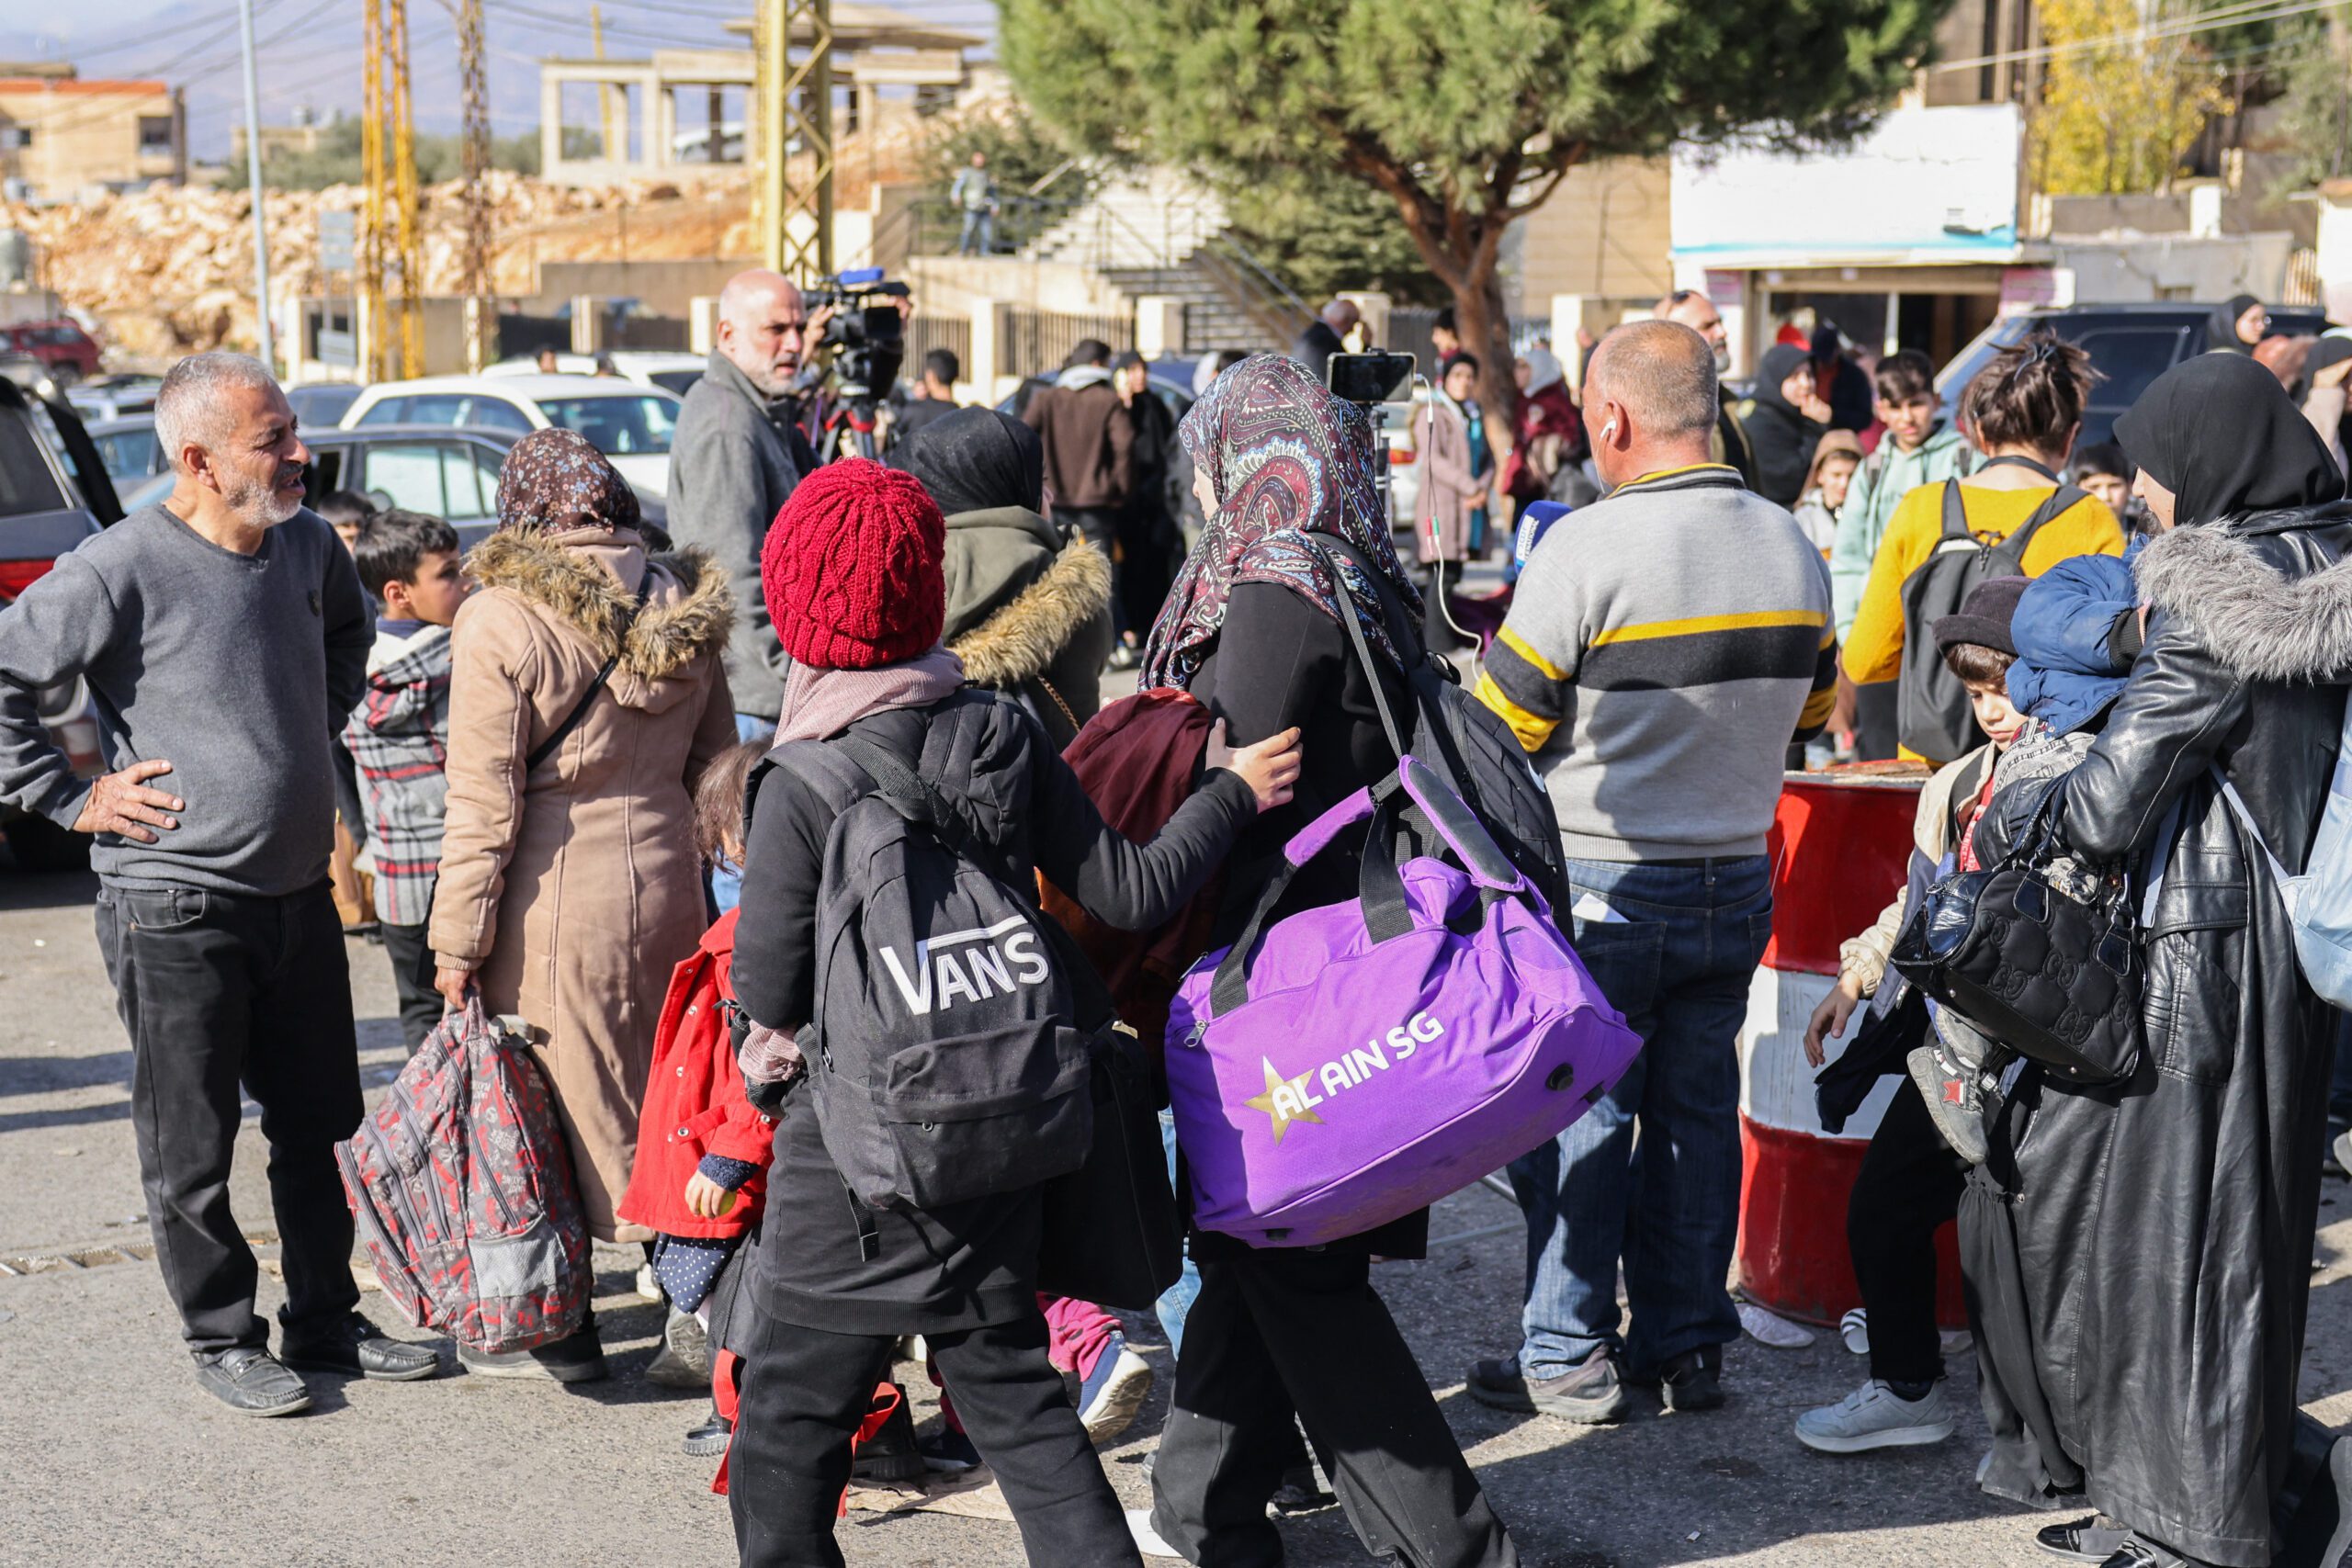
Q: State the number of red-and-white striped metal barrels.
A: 1